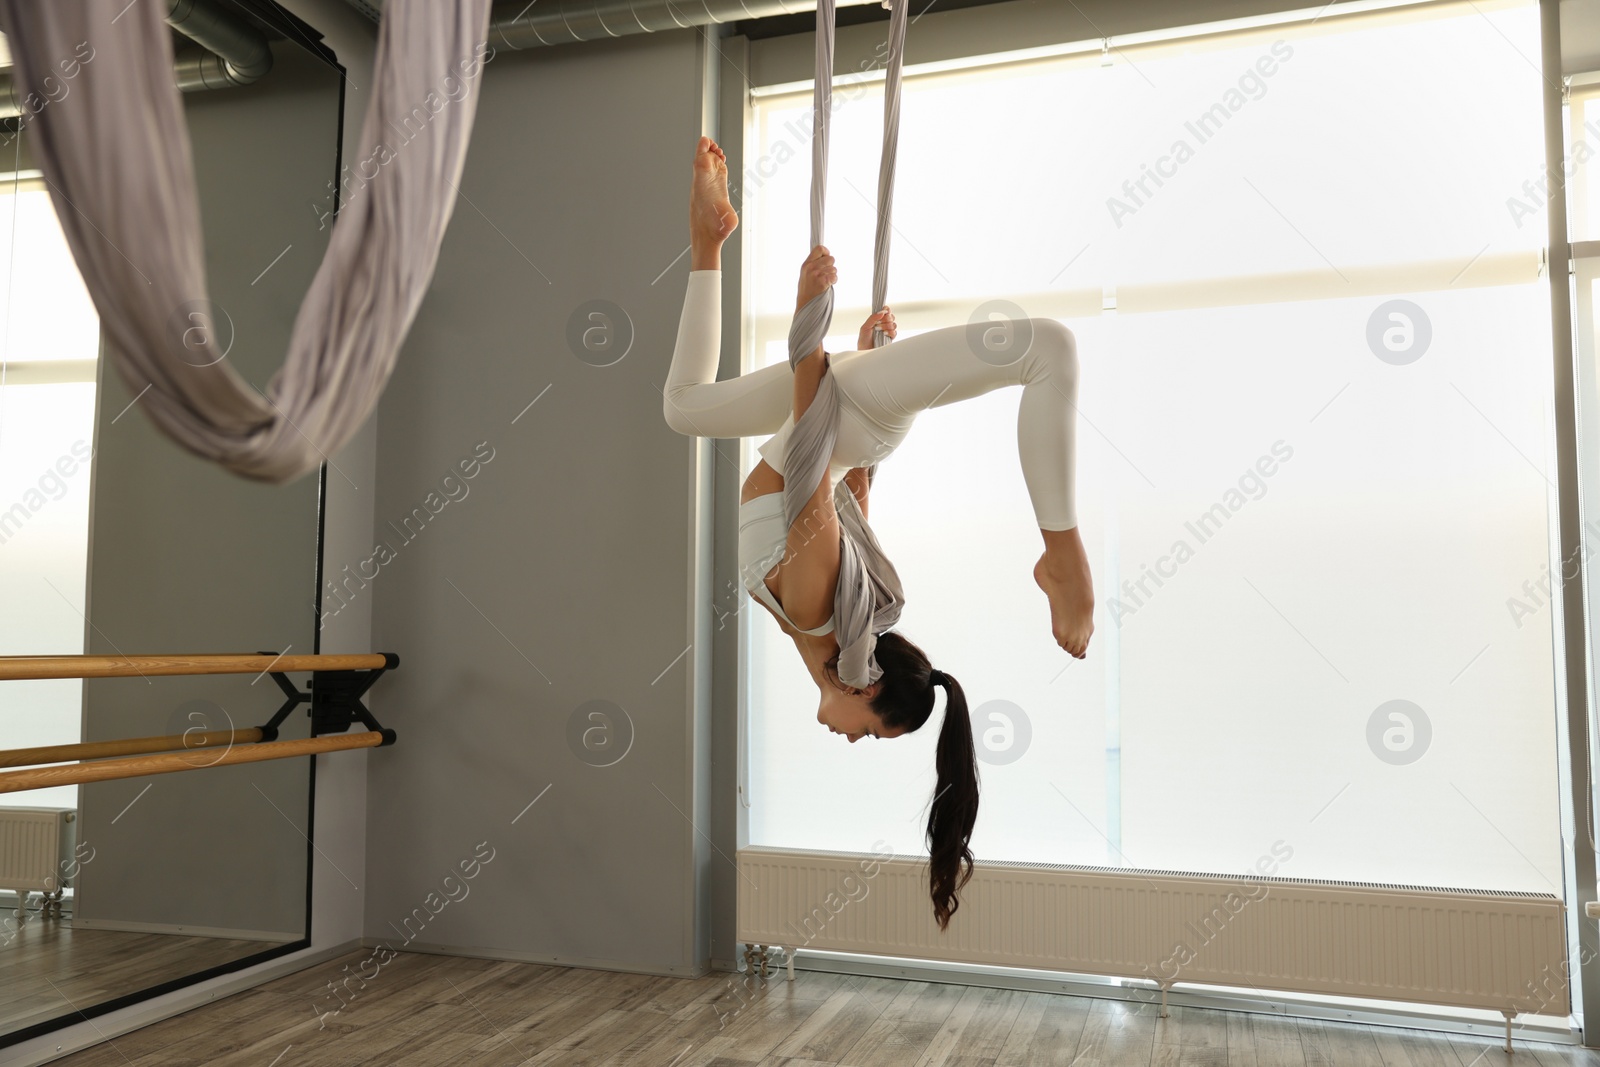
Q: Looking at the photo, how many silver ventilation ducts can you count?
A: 2